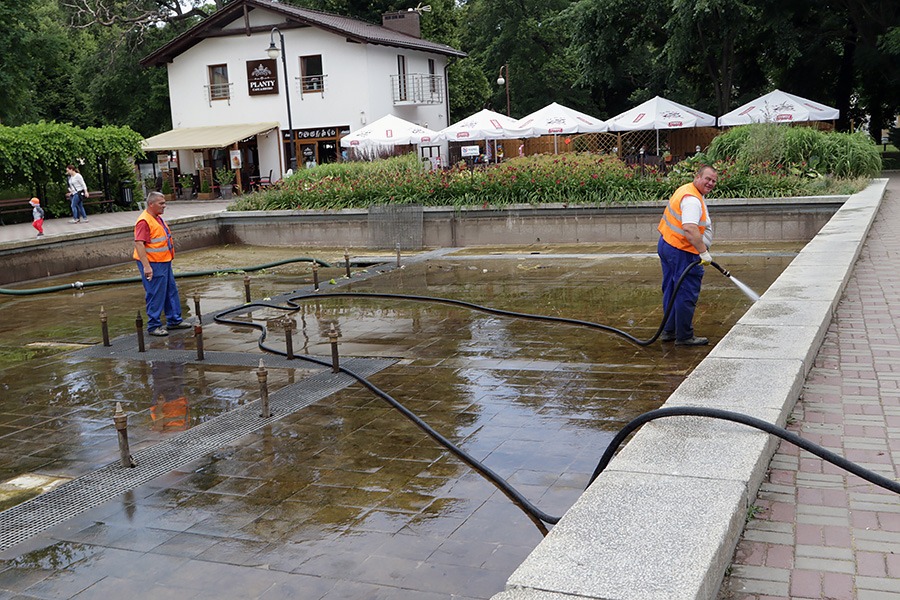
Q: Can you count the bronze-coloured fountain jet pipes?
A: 12